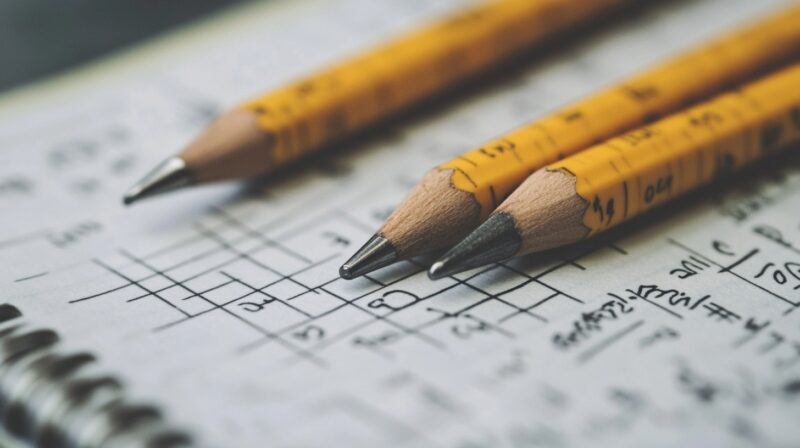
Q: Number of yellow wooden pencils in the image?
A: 3